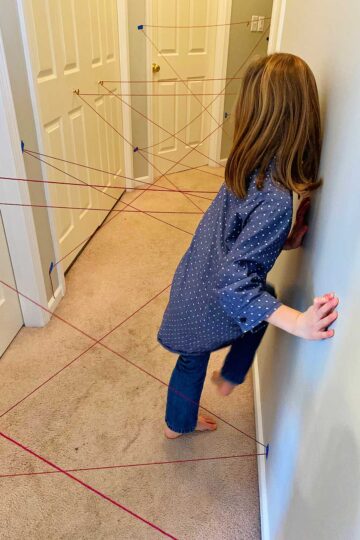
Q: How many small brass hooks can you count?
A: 2